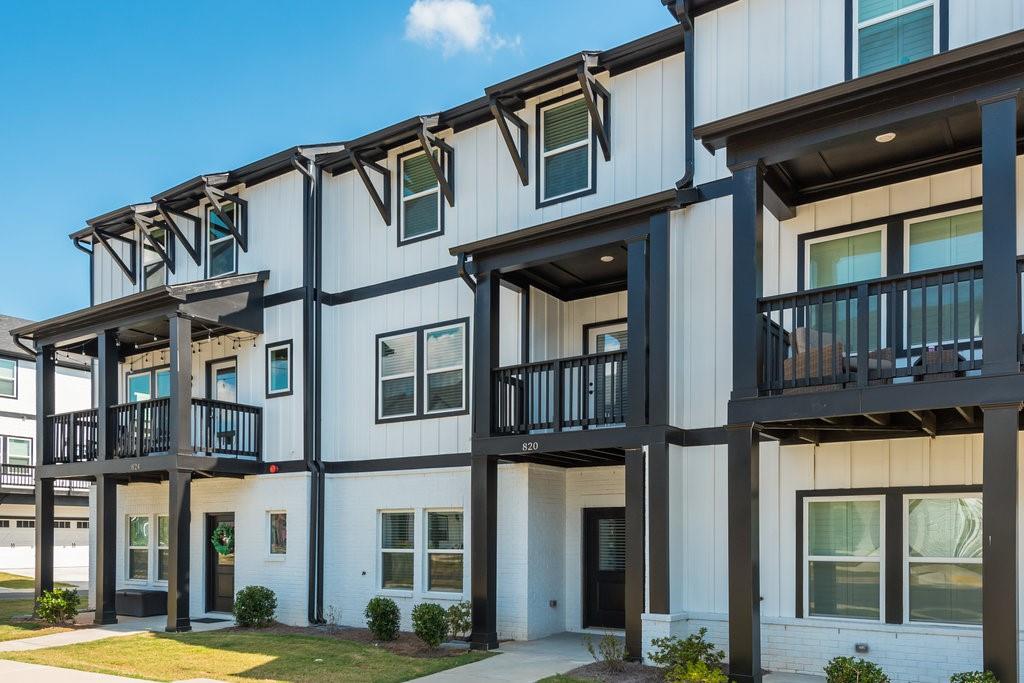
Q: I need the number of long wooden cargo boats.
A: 0